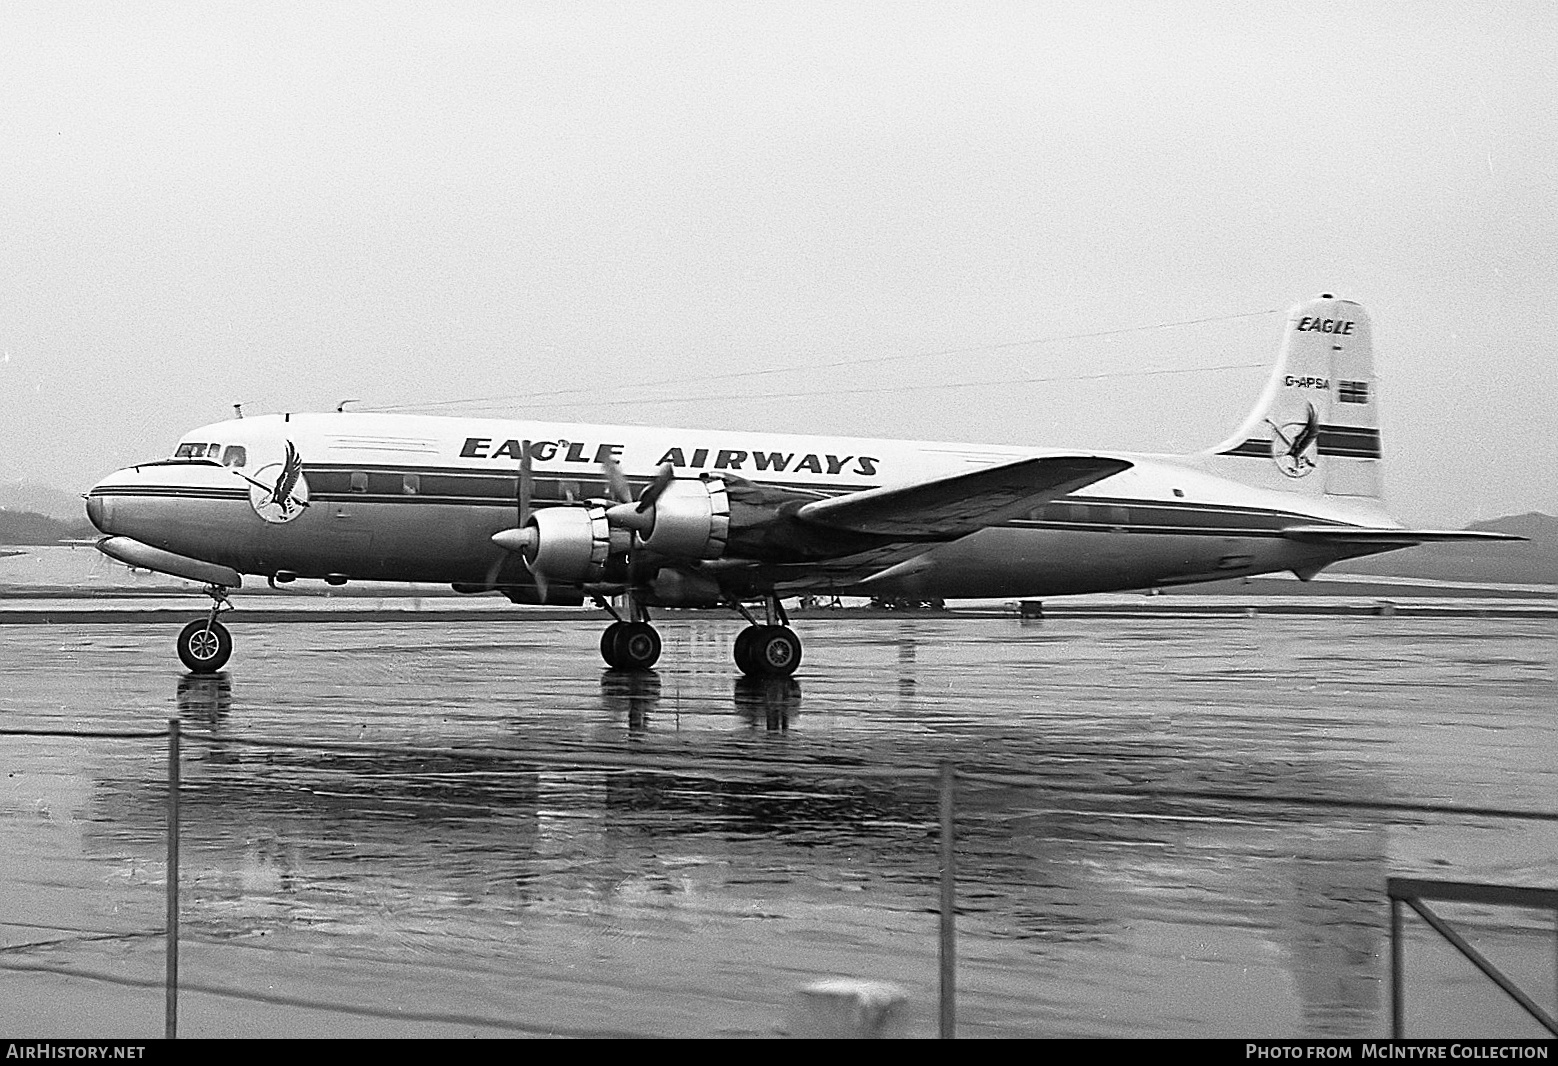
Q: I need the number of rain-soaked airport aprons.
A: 1